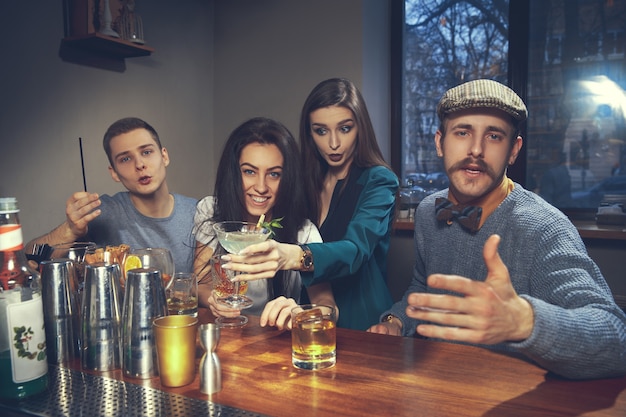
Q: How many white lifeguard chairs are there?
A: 0